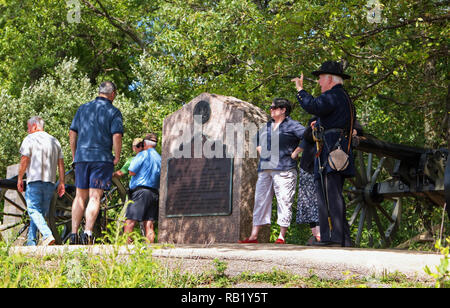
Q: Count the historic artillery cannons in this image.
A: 2